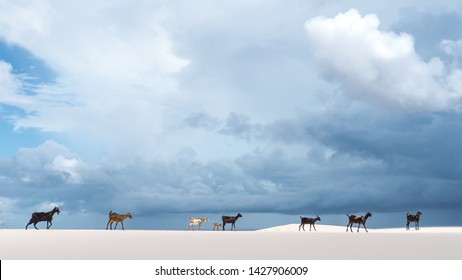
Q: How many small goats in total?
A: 1